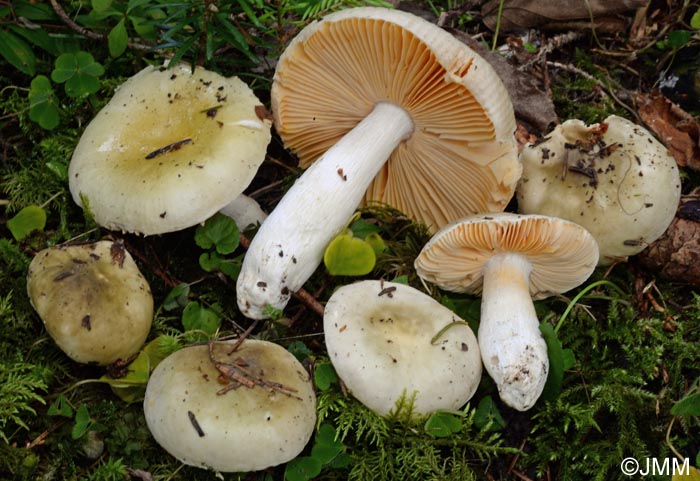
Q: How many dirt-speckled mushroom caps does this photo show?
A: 5